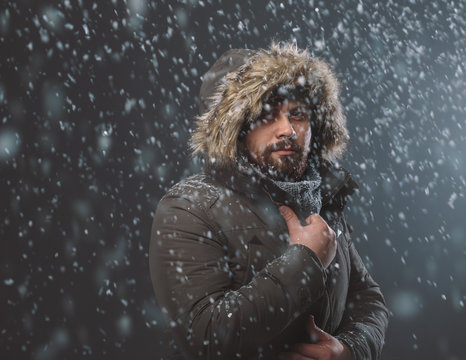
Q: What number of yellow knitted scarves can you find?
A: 0